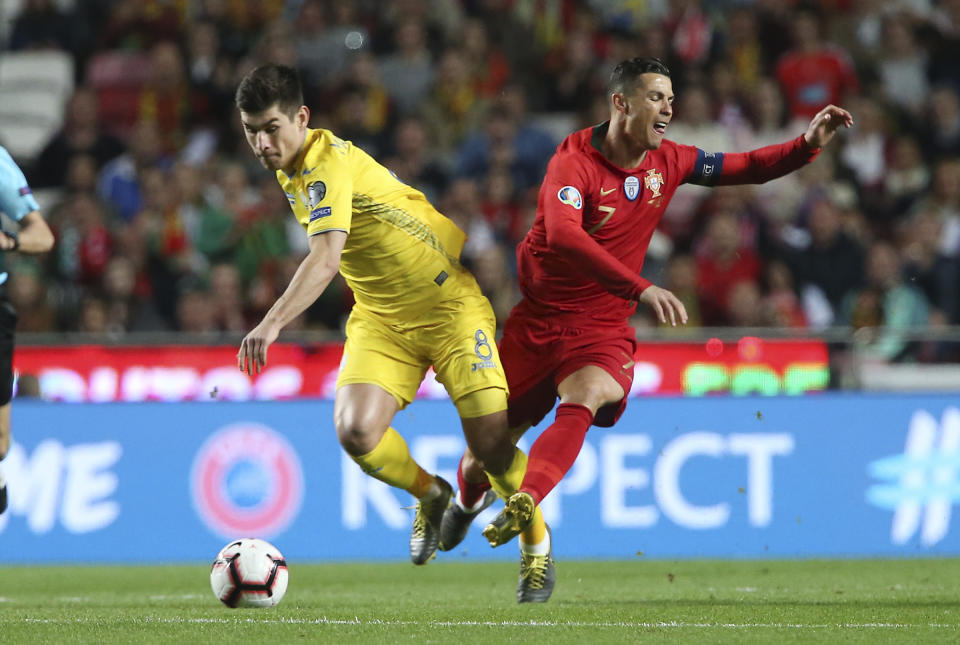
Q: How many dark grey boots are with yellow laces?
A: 2